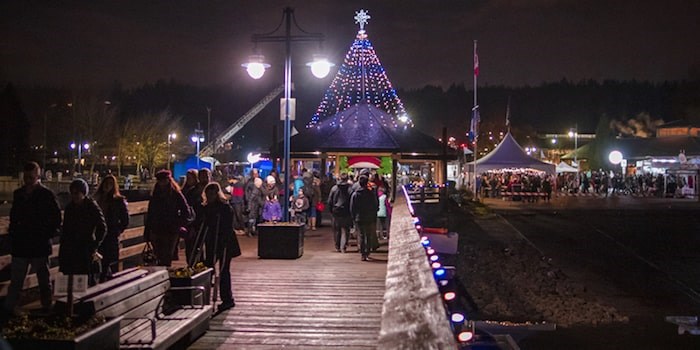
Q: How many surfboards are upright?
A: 0